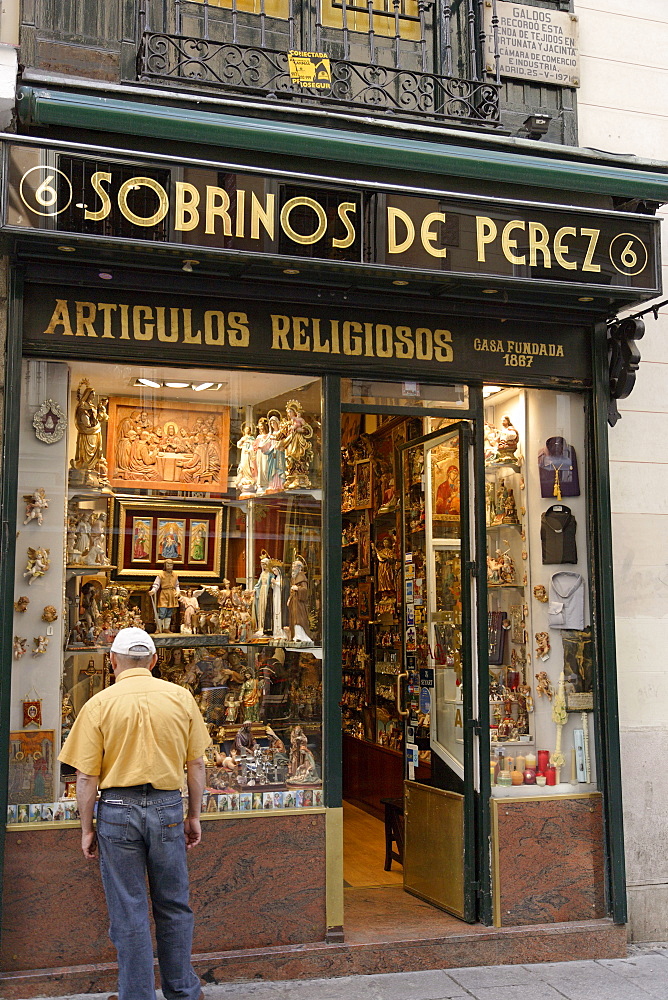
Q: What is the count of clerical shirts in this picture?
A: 3